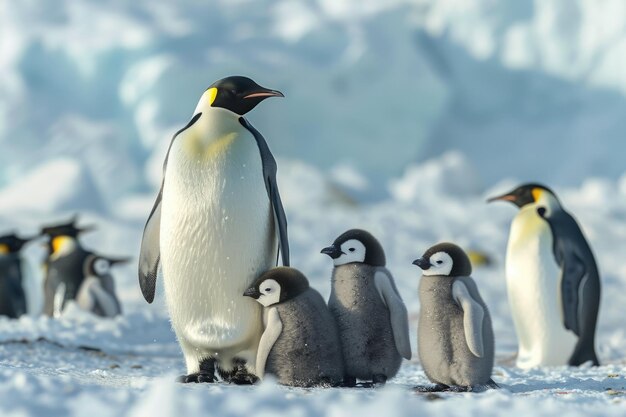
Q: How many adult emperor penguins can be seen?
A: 4